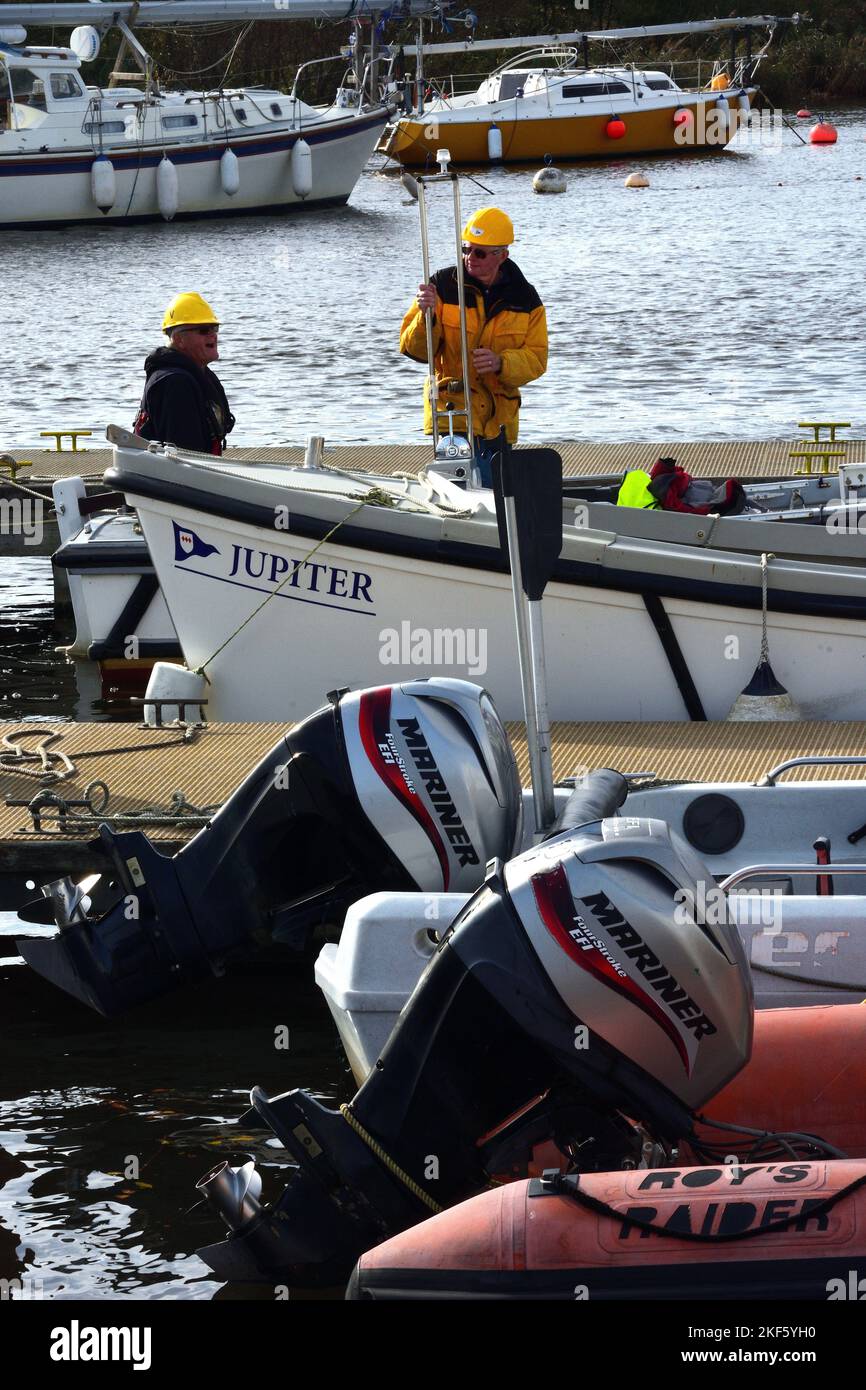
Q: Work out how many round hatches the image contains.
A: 1